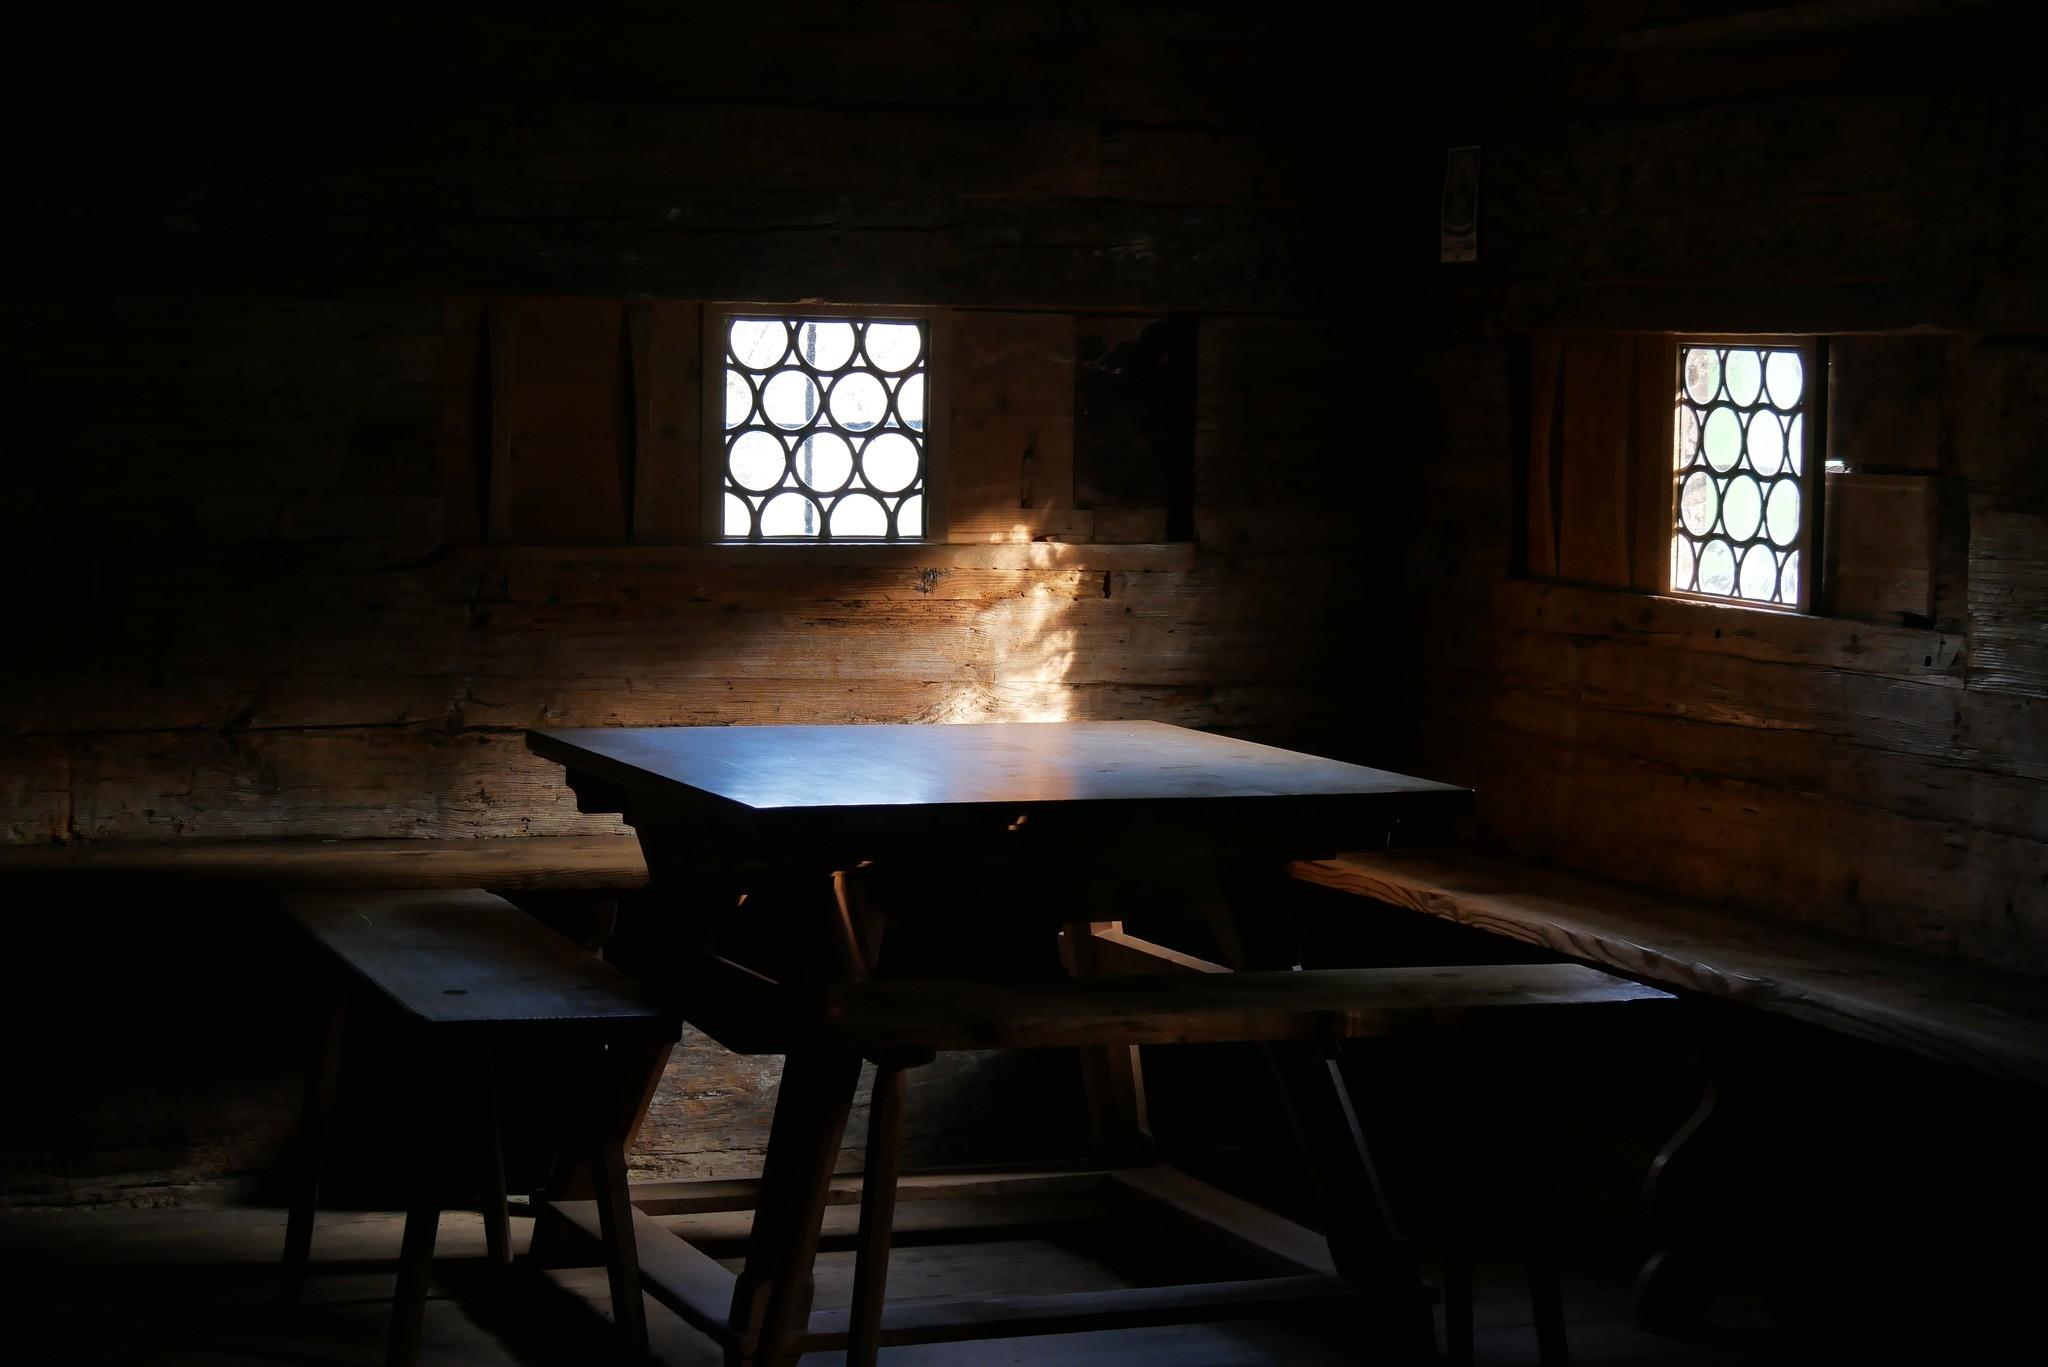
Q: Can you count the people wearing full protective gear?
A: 0